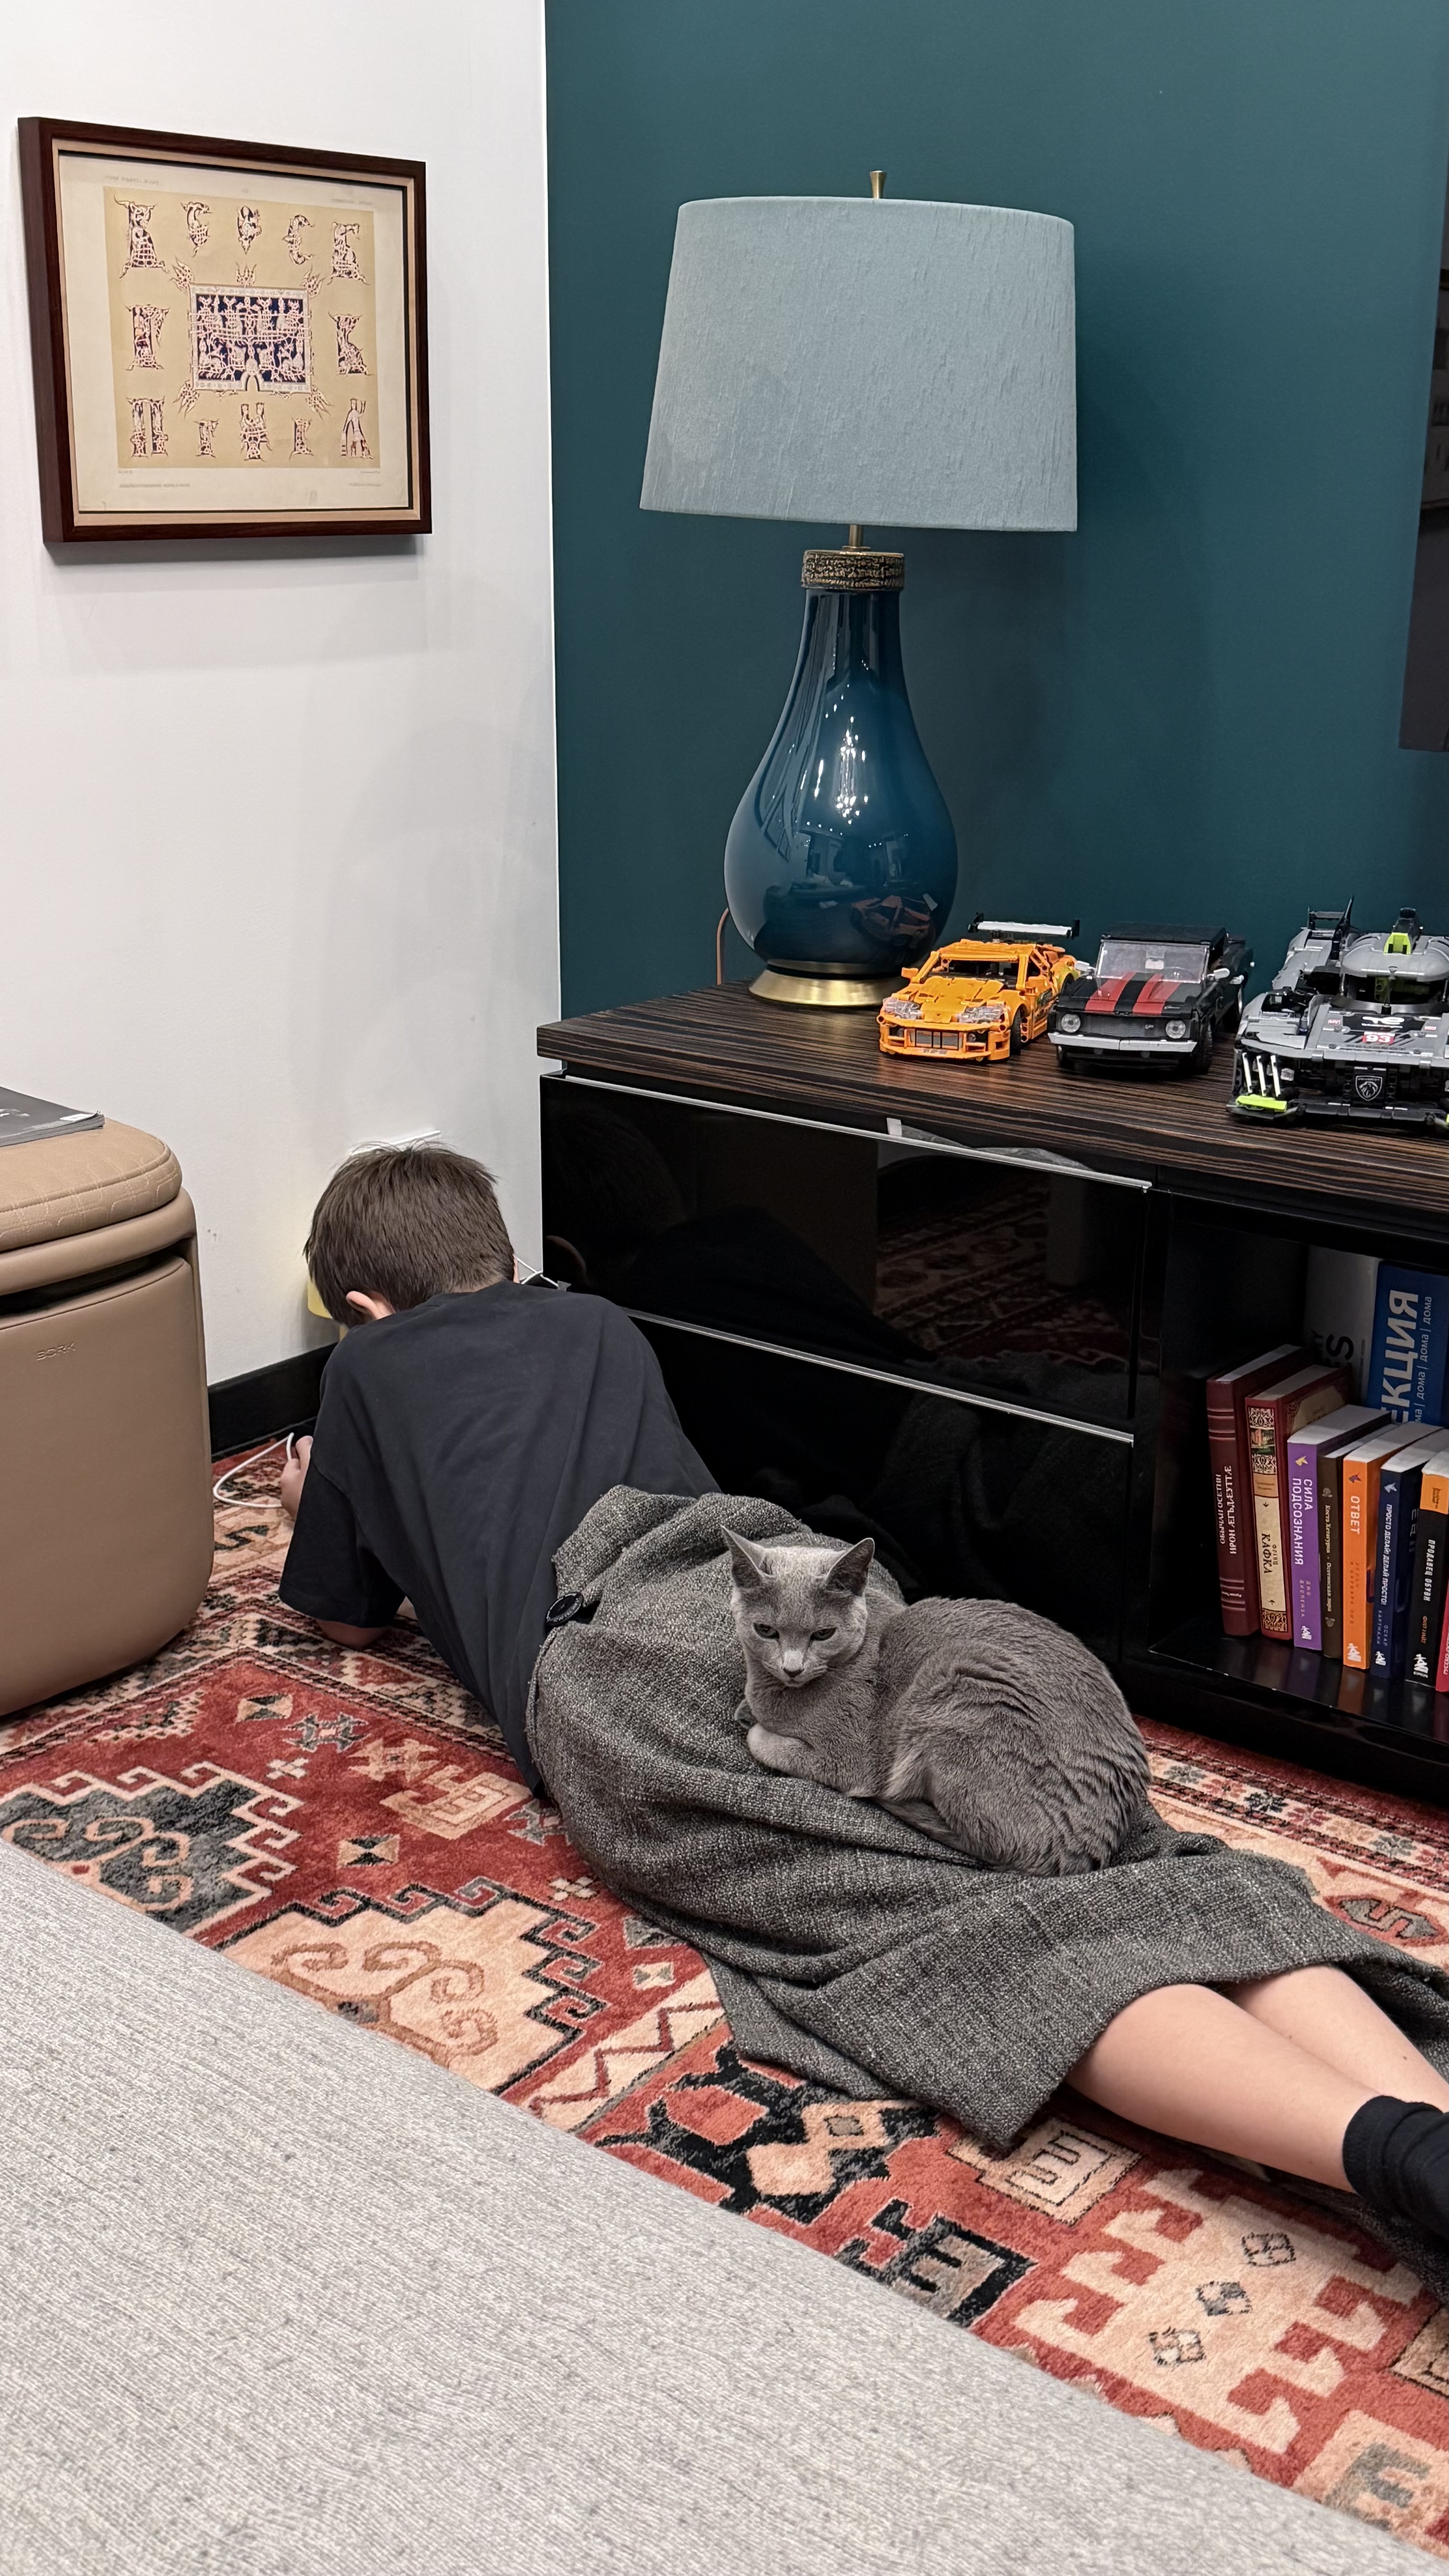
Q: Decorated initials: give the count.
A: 12